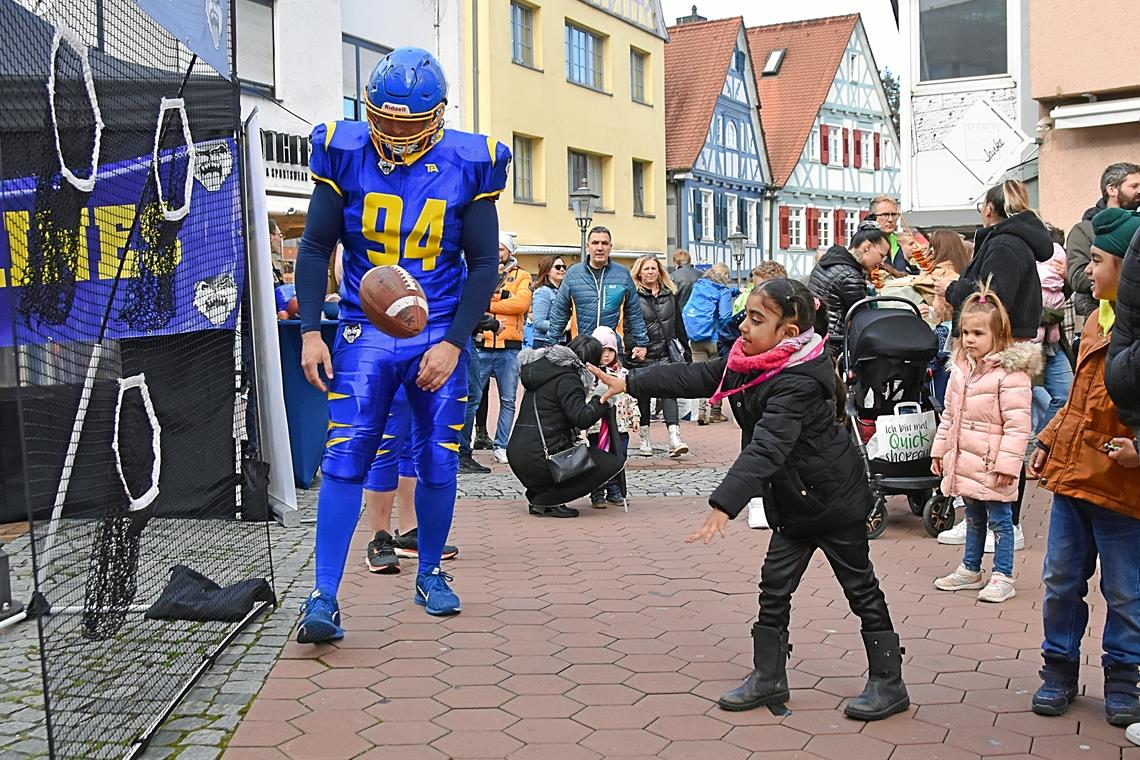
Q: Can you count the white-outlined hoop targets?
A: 3